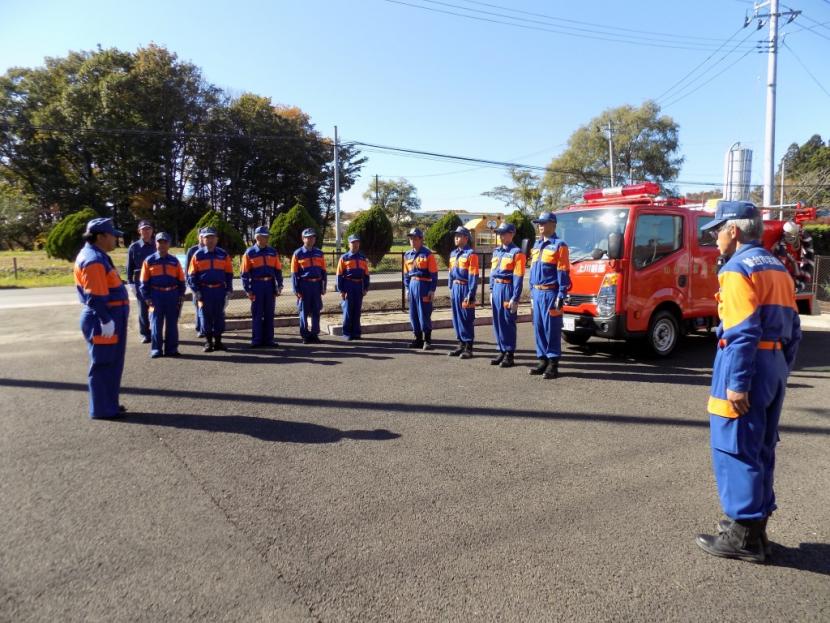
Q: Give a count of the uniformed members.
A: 13